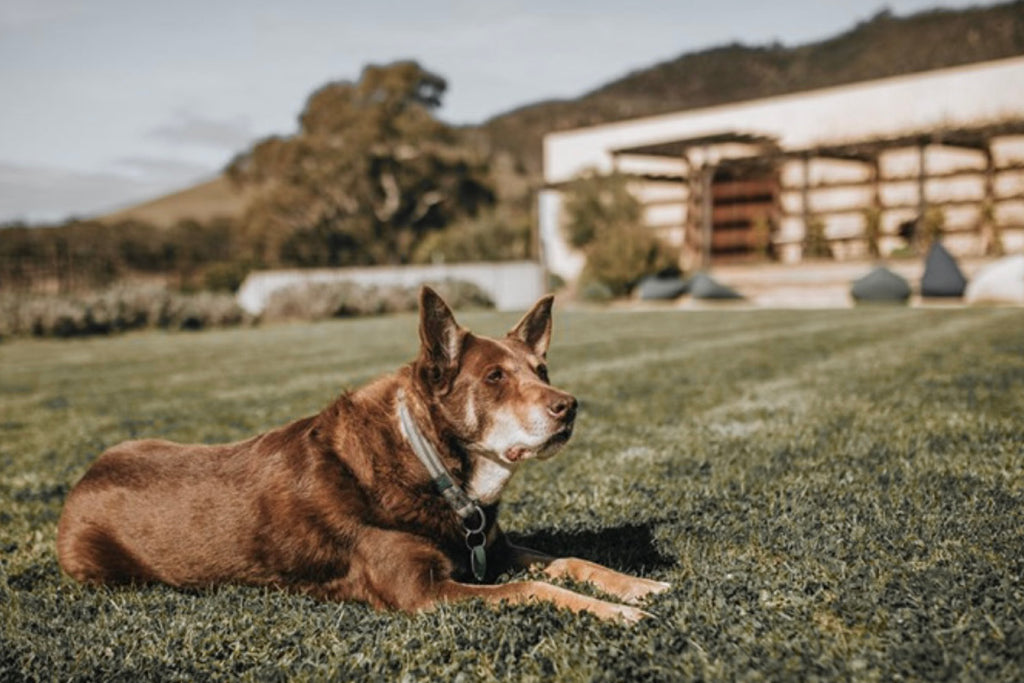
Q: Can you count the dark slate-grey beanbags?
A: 4